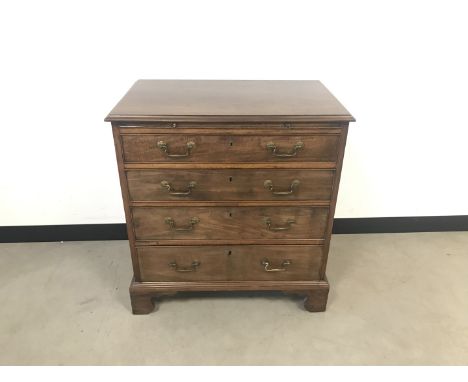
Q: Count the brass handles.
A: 8